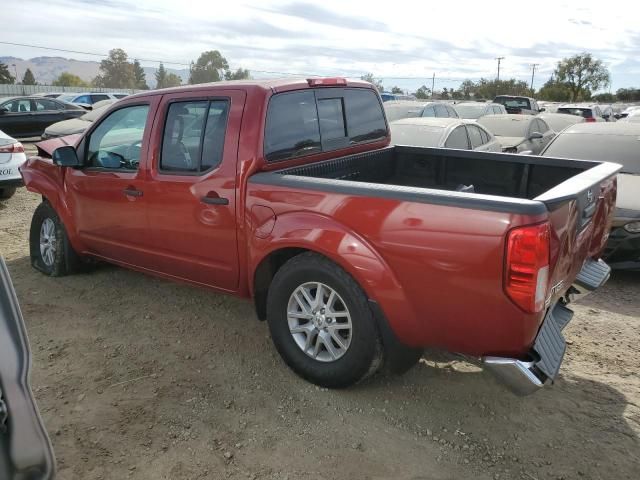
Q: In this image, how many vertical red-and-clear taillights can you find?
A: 1